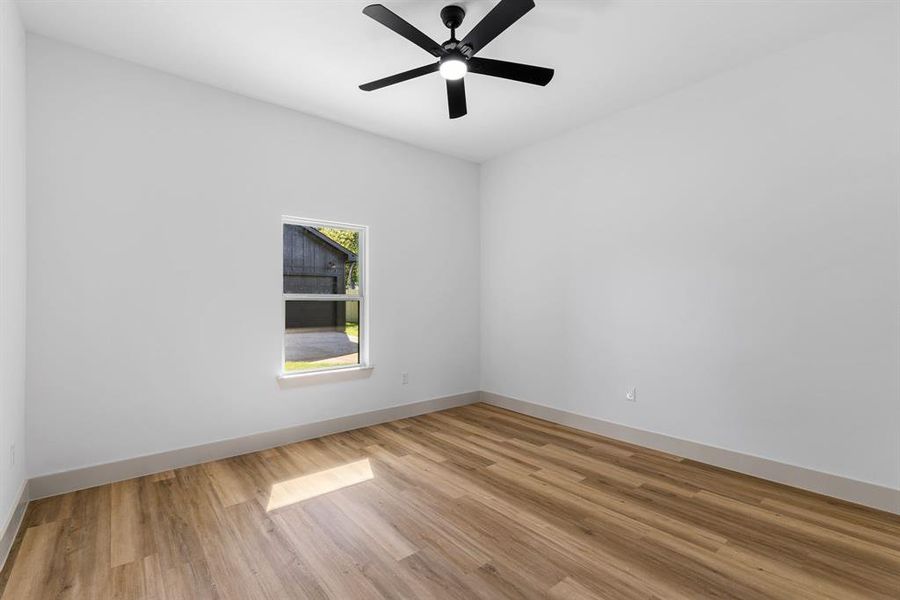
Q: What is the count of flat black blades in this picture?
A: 5